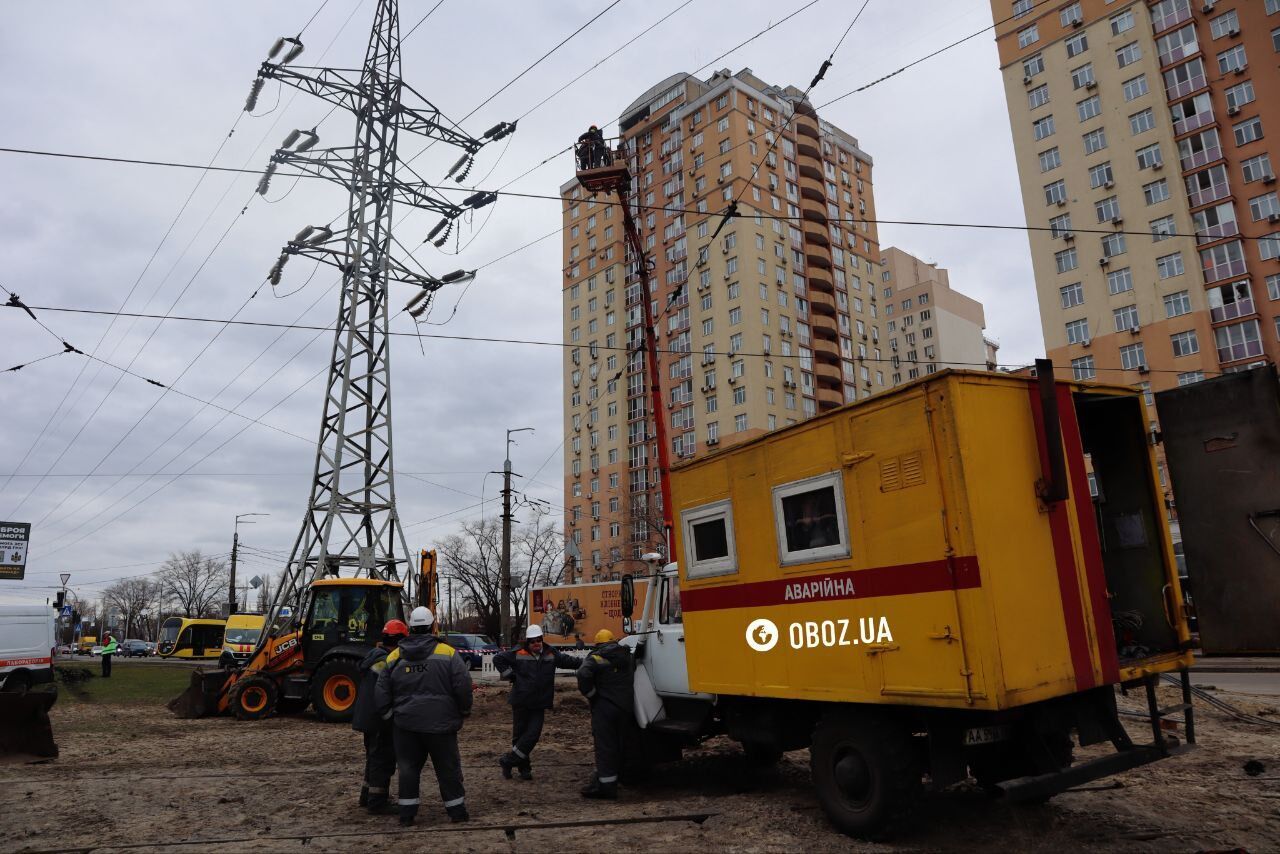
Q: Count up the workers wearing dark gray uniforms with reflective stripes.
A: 4